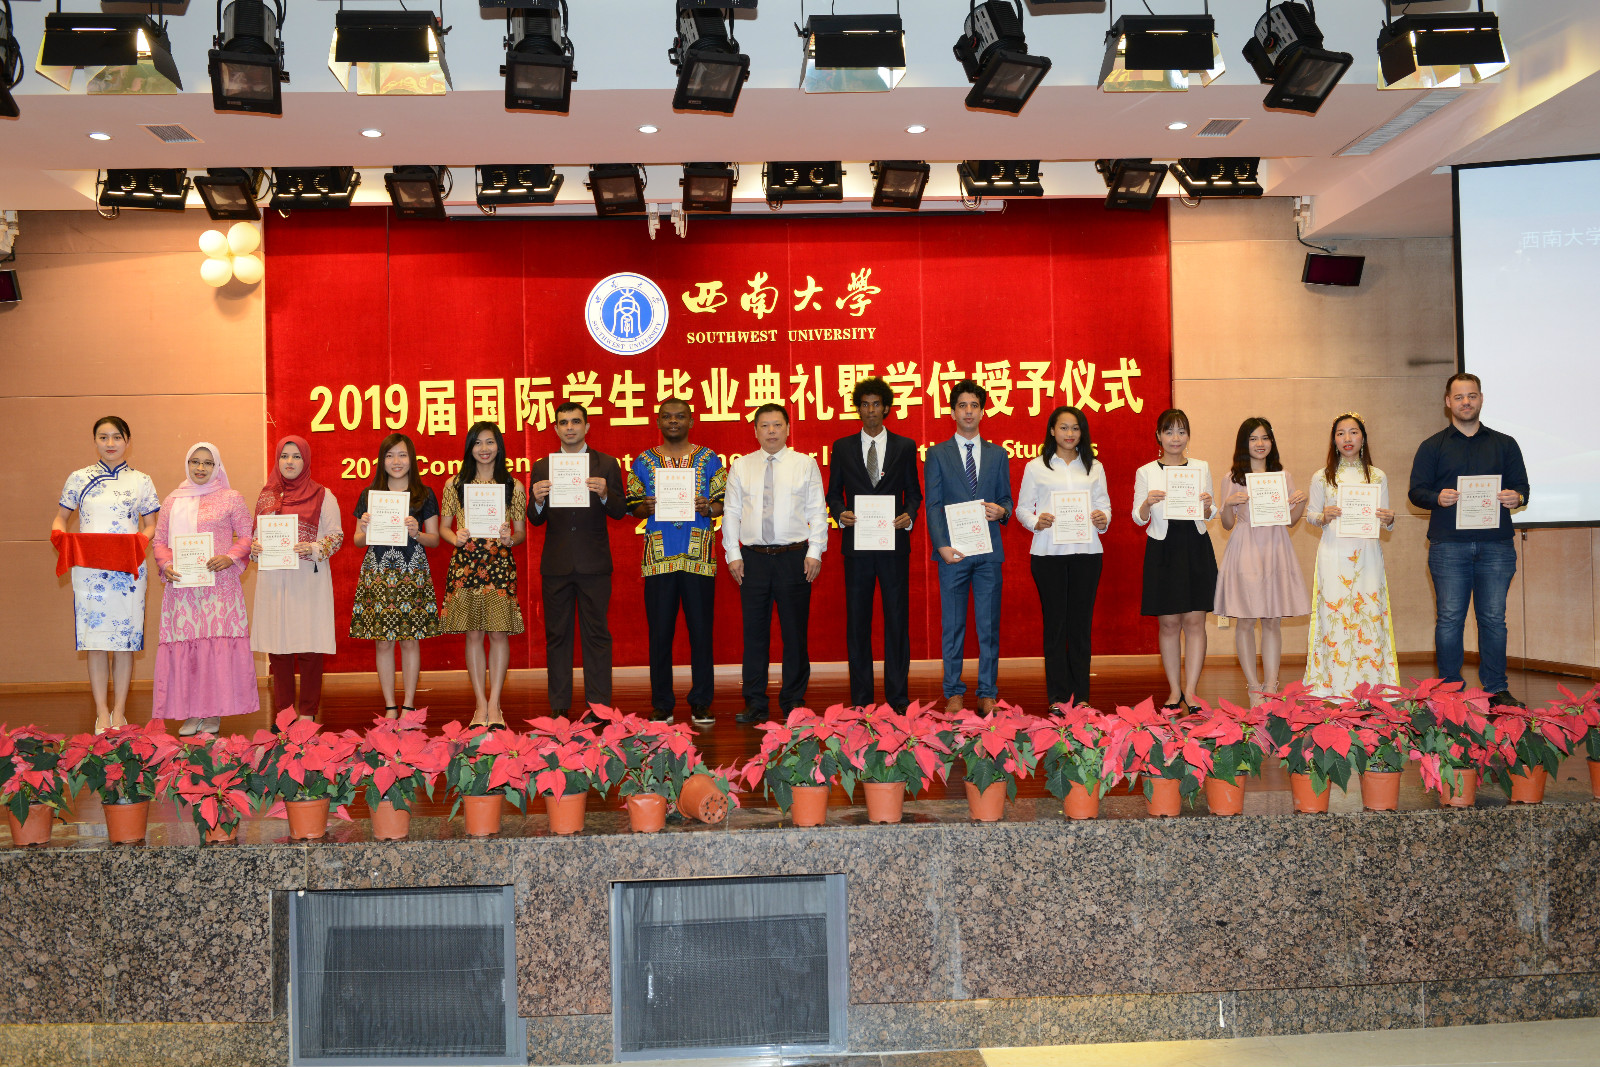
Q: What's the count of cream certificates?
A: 13